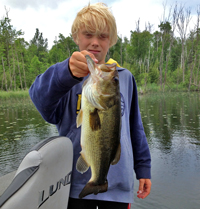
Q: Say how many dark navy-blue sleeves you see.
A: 2